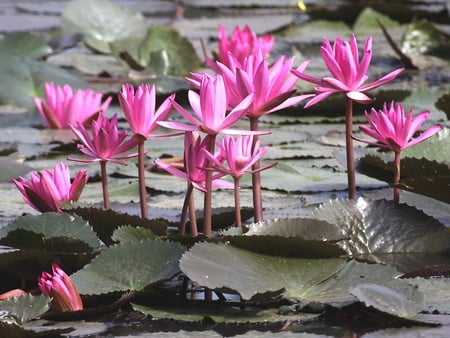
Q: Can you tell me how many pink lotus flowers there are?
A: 12